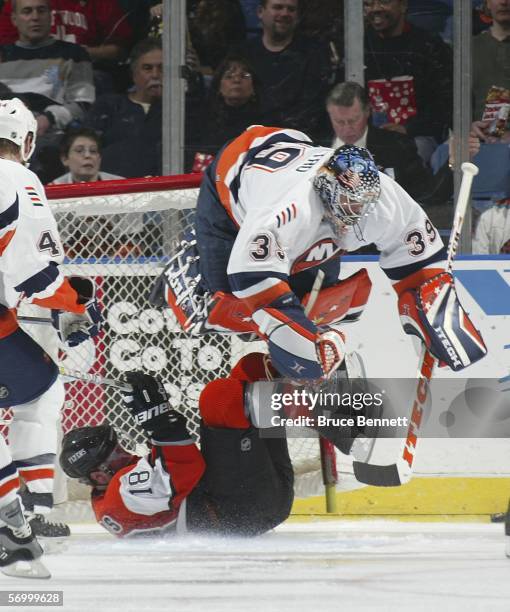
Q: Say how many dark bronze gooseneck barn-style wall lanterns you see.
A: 0